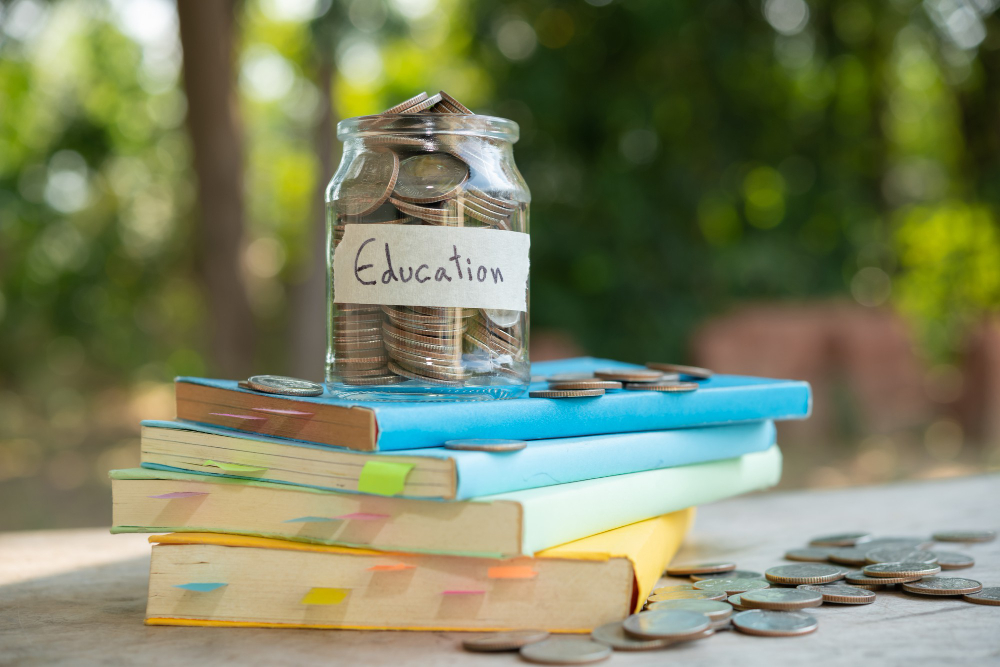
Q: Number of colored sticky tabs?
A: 12